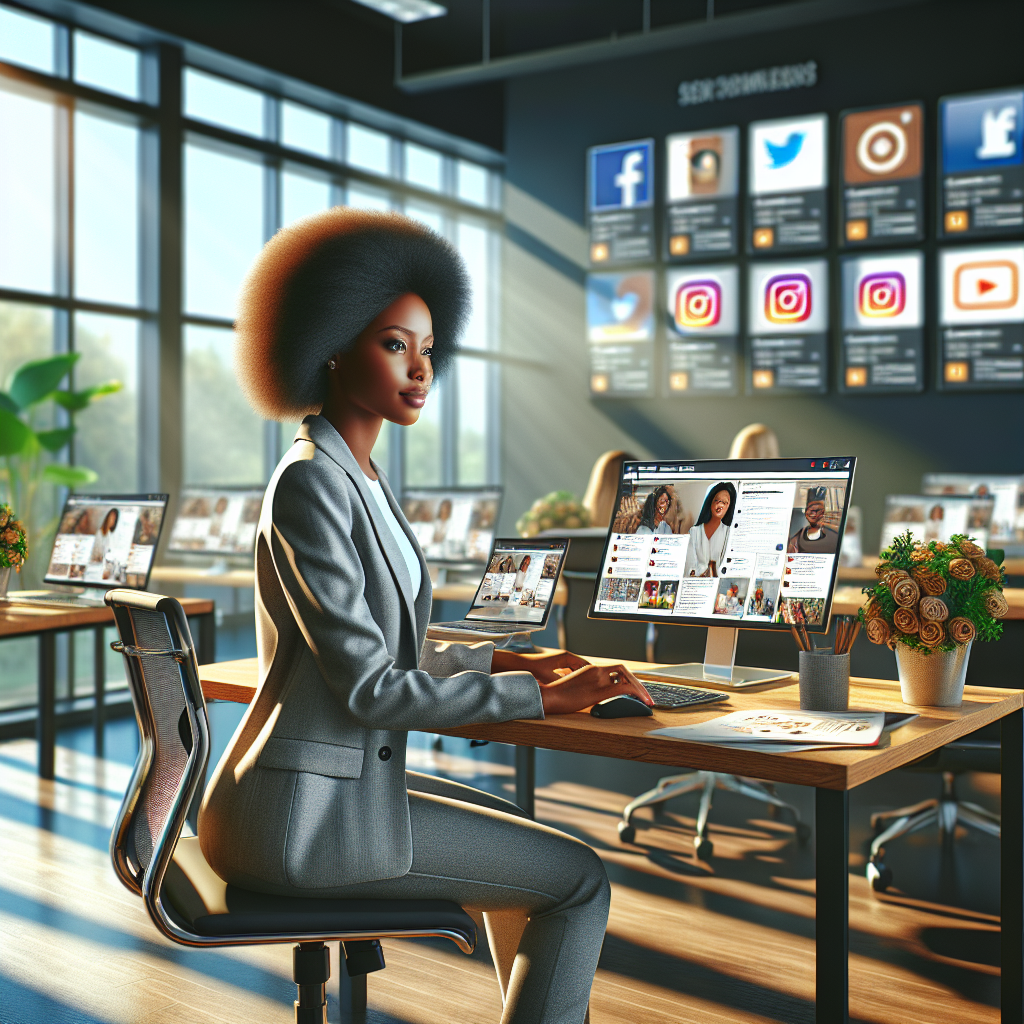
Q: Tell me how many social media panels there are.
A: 10